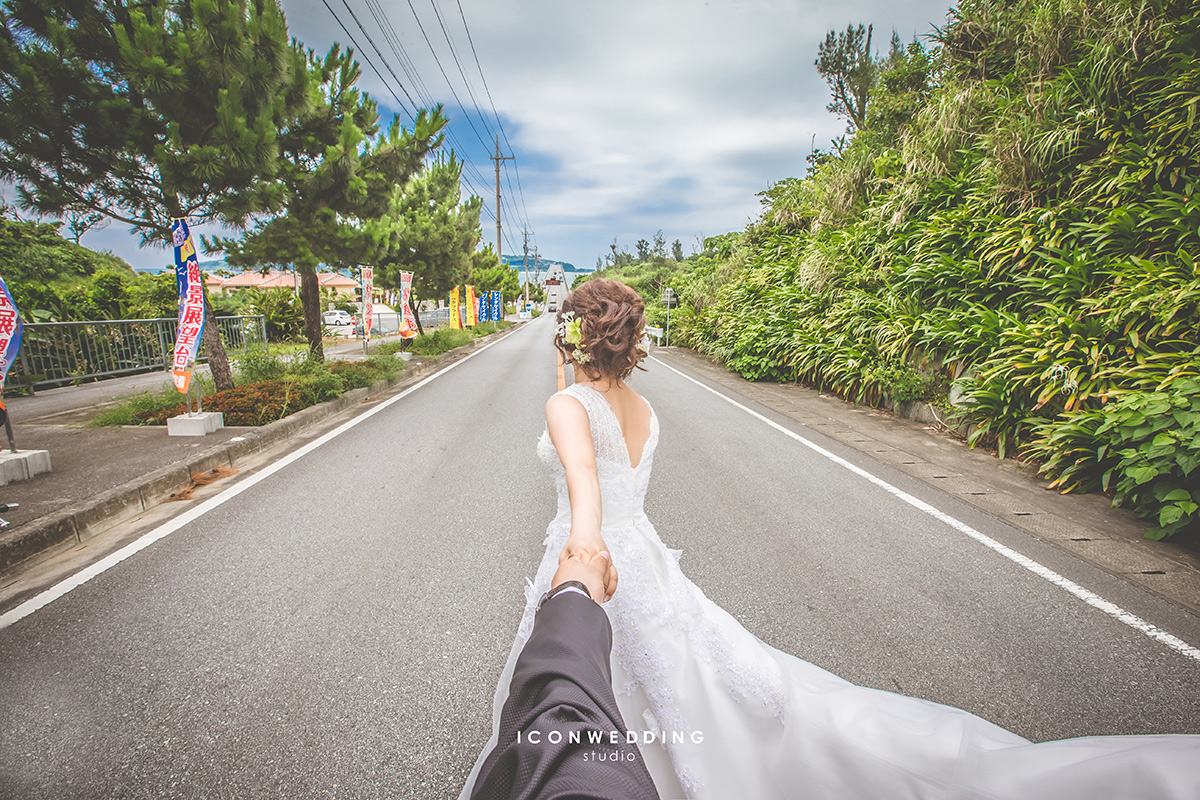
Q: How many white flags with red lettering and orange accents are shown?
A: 2